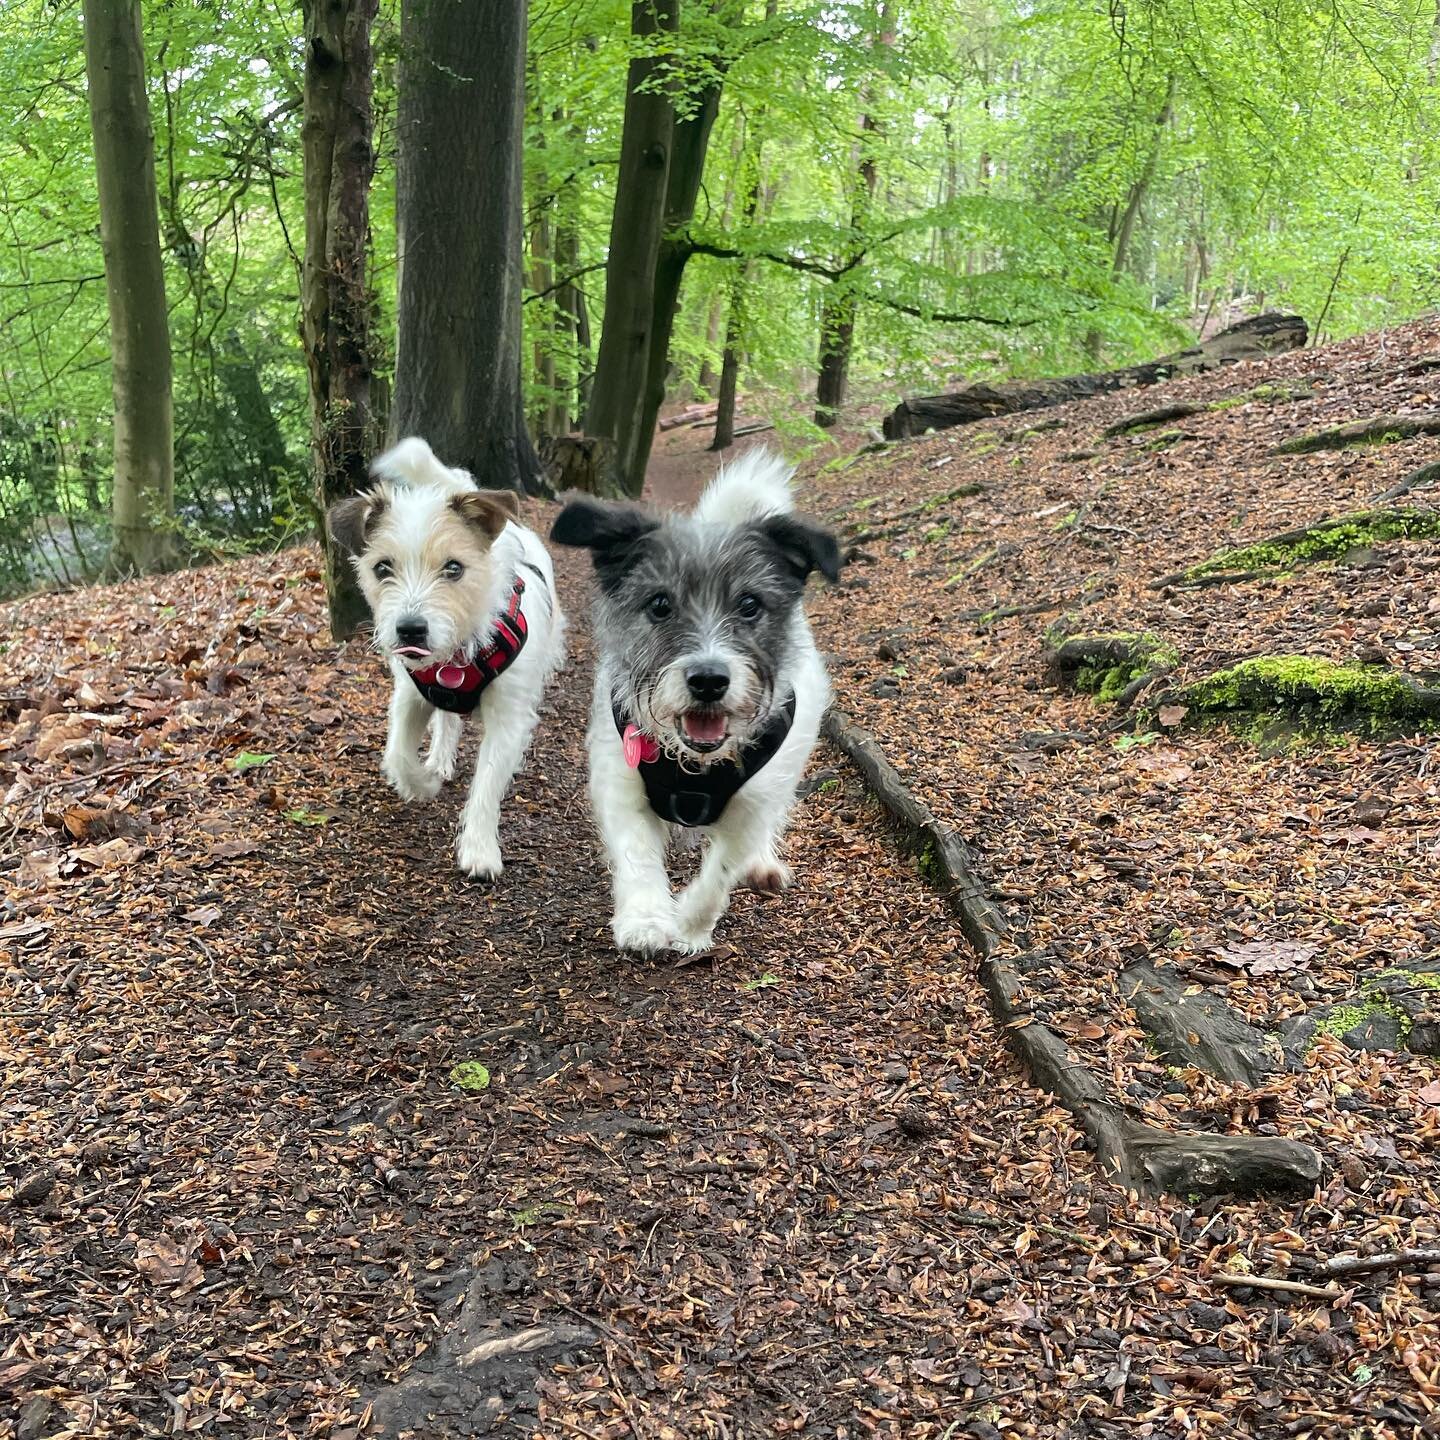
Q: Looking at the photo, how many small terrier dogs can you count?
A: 2